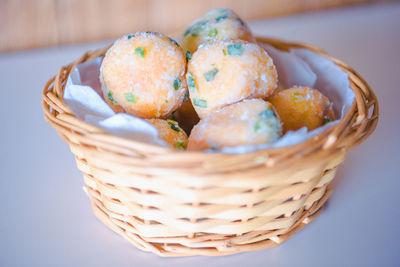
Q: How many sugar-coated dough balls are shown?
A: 6